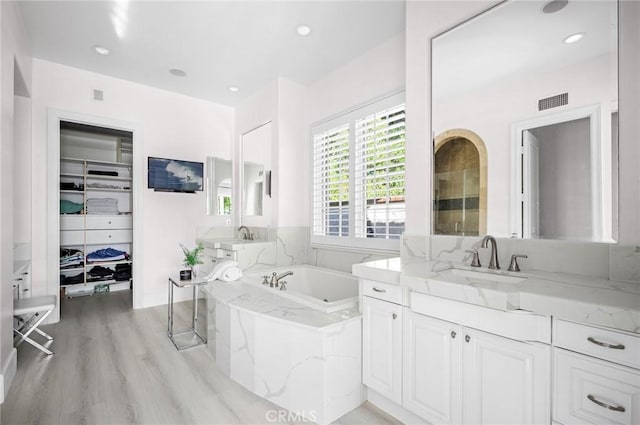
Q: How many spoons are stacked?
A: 0